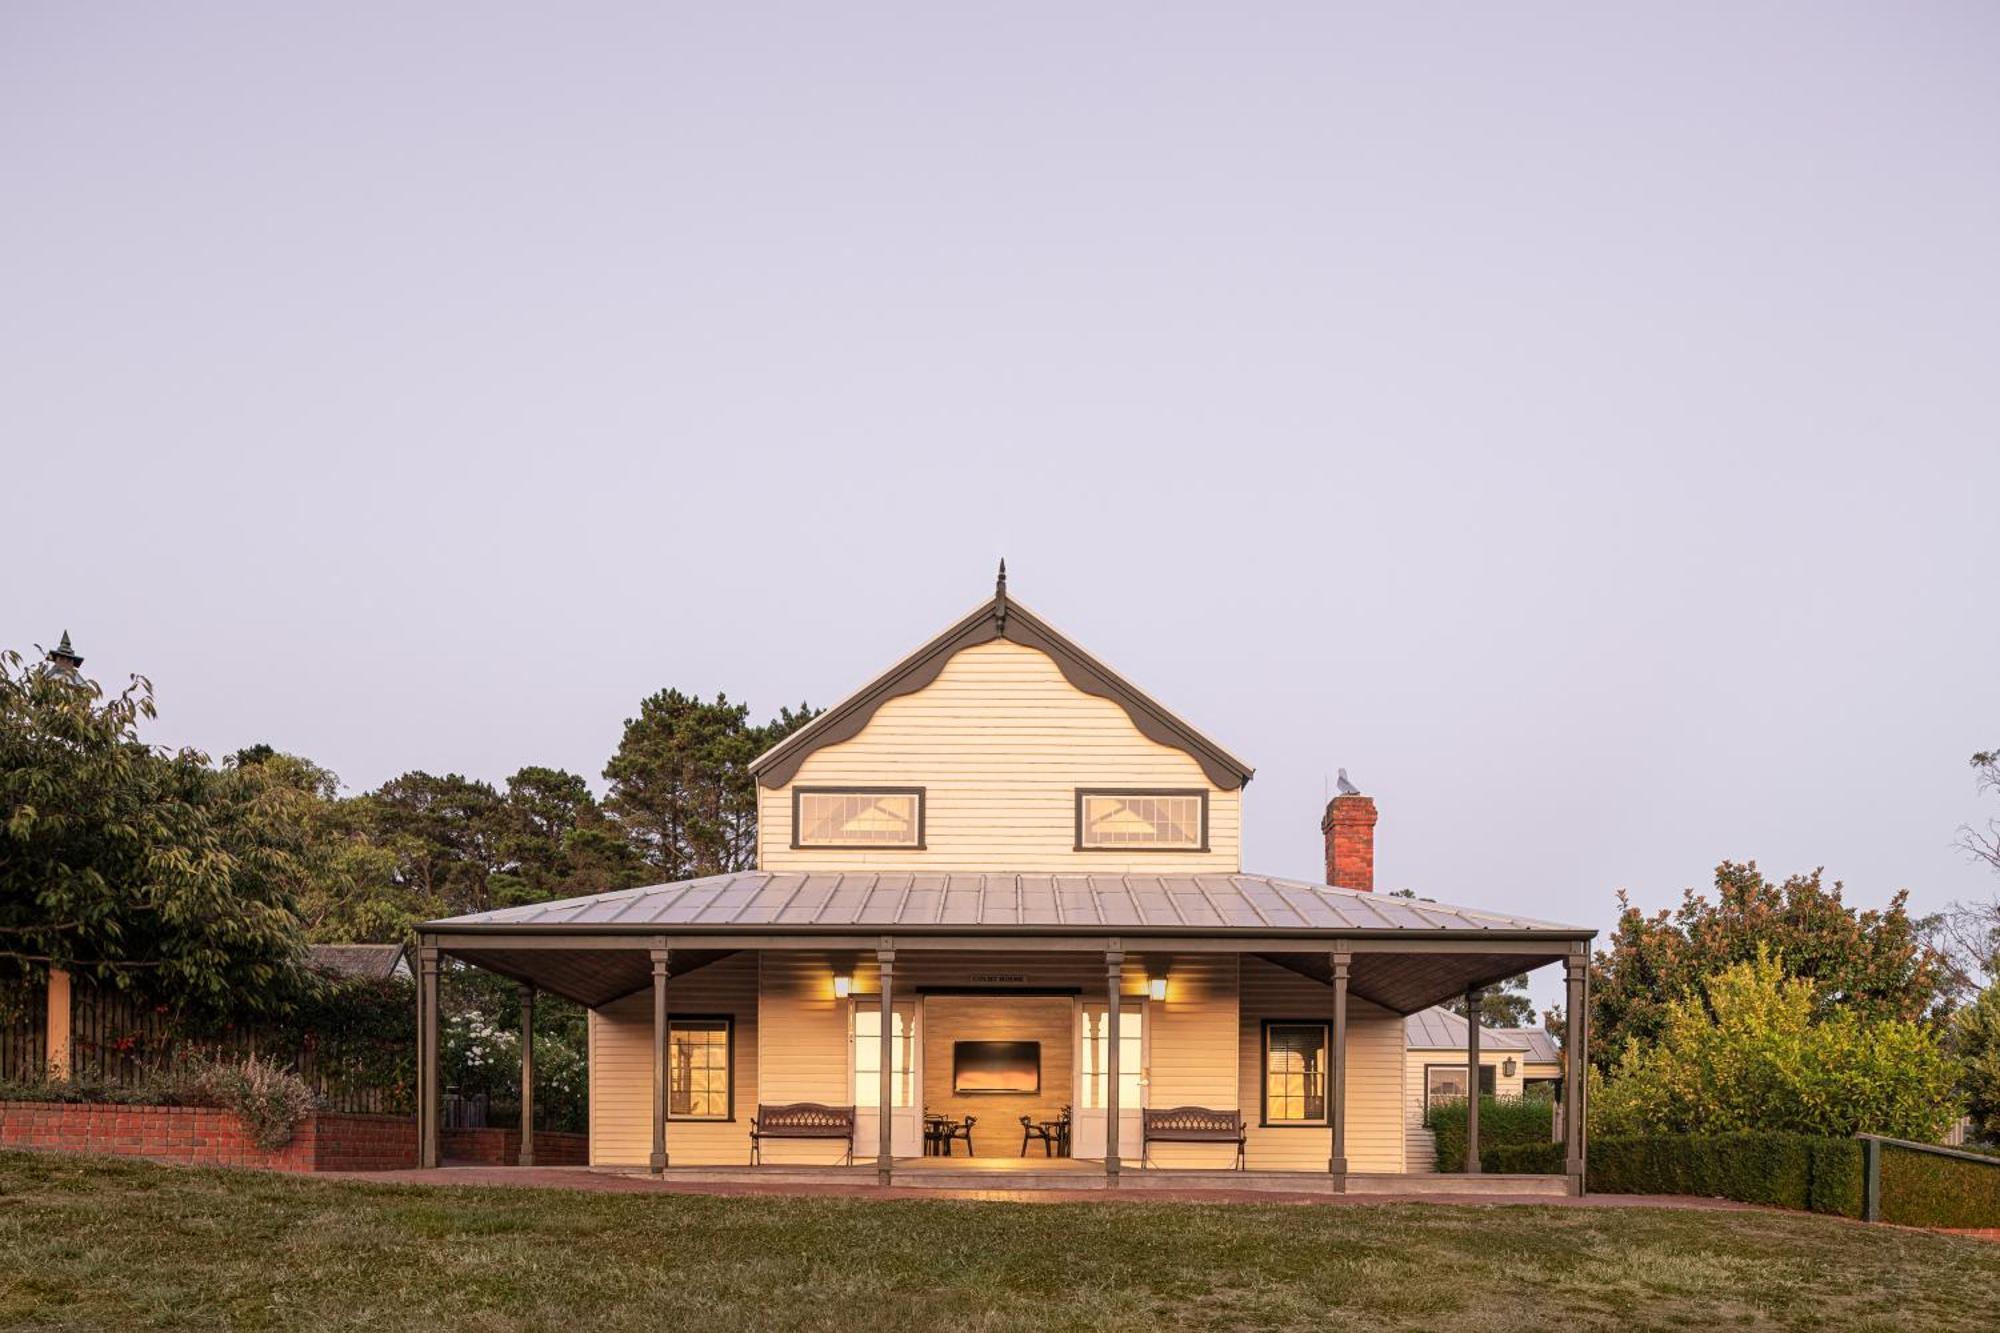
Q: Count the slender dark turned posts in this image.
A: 8